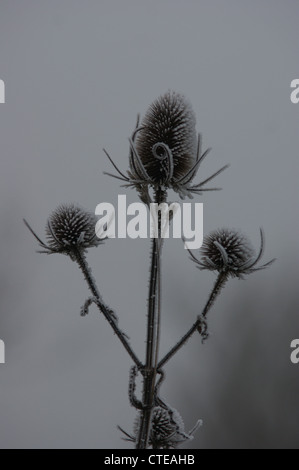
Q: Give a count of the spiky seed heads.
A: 4